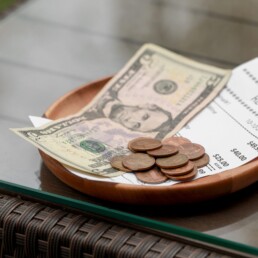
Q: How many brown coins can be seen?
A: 11